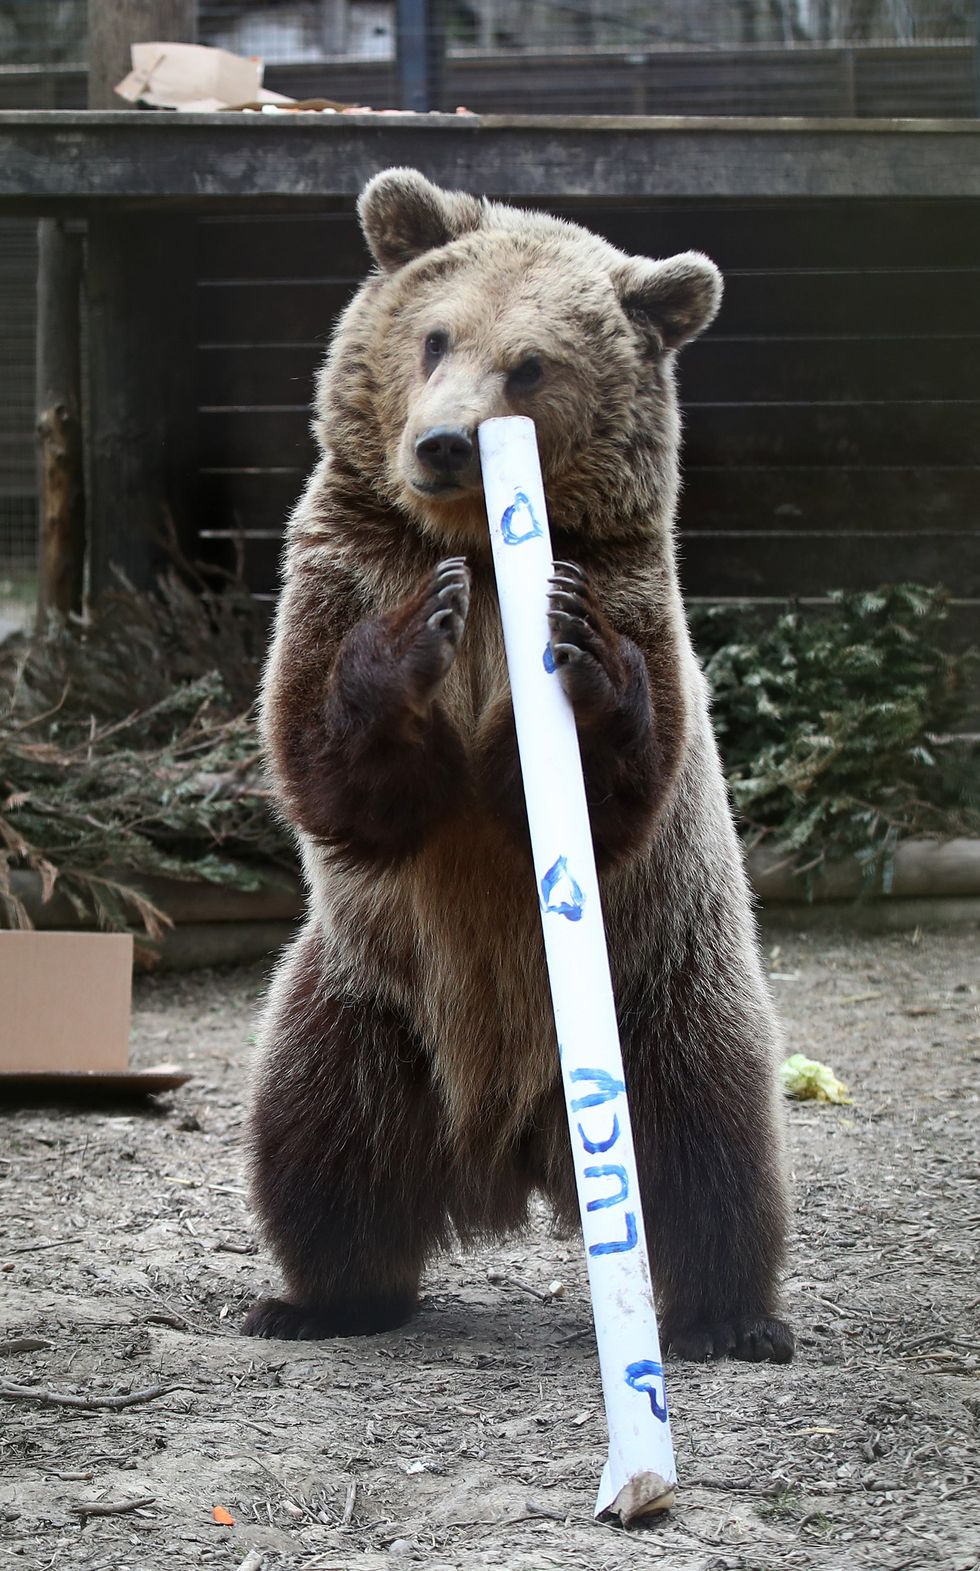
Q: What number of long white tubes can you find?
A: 1